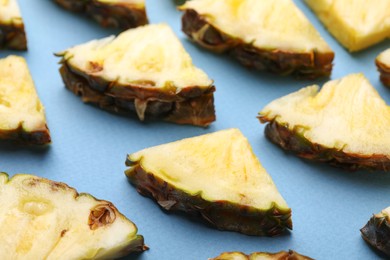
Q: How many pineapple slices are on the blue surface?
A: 12